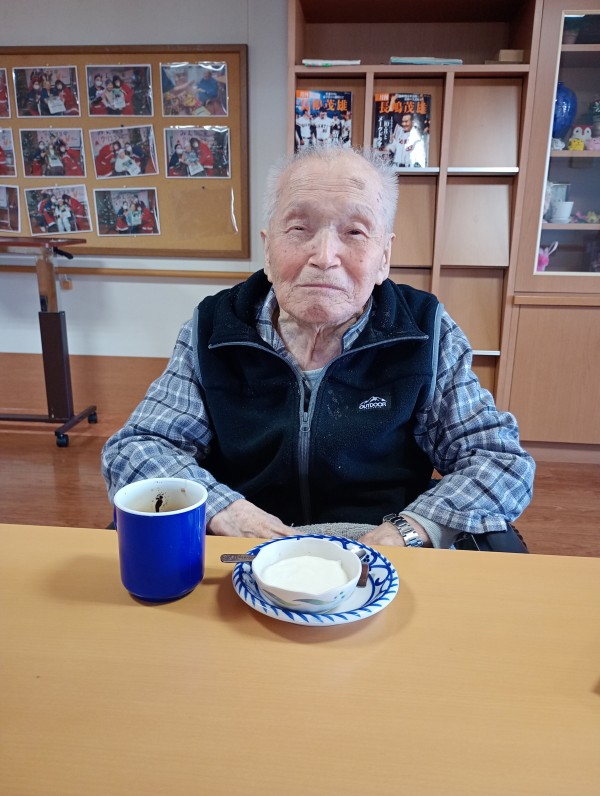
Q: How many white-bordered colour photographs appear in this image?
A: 11